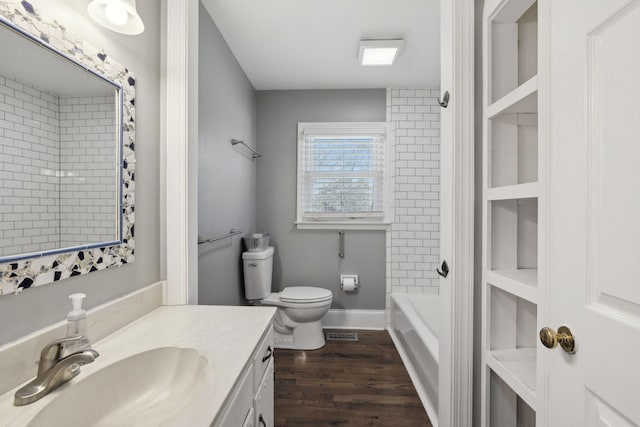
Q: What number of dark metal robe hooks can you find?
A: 2